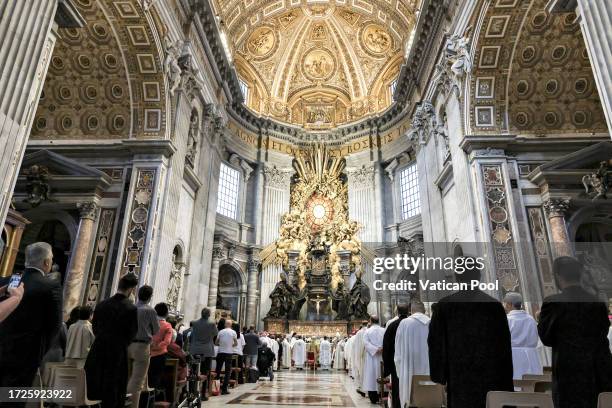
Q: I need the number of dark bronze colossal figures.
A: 4